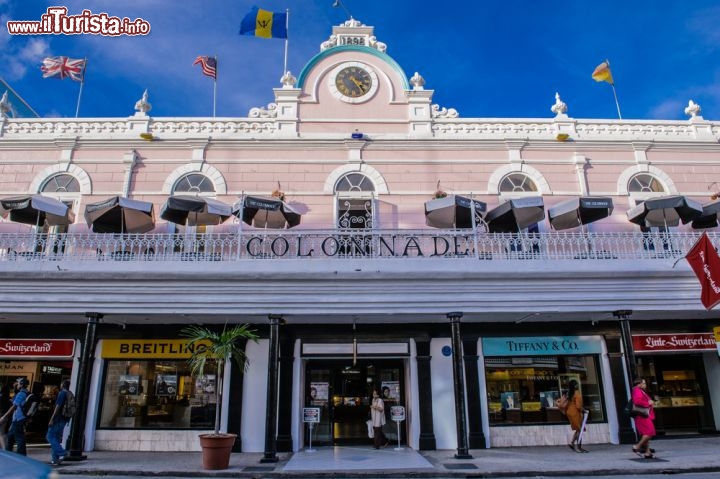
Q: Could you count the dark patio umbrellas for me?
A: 9